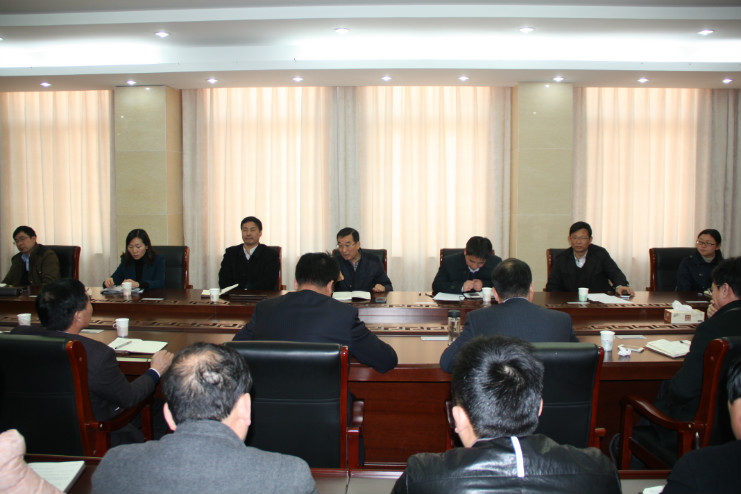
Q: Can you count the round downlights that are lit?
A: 13